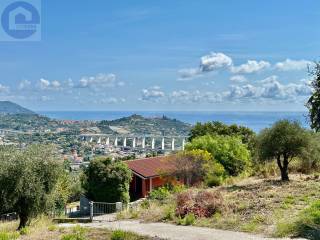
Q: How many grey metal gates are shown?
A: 1